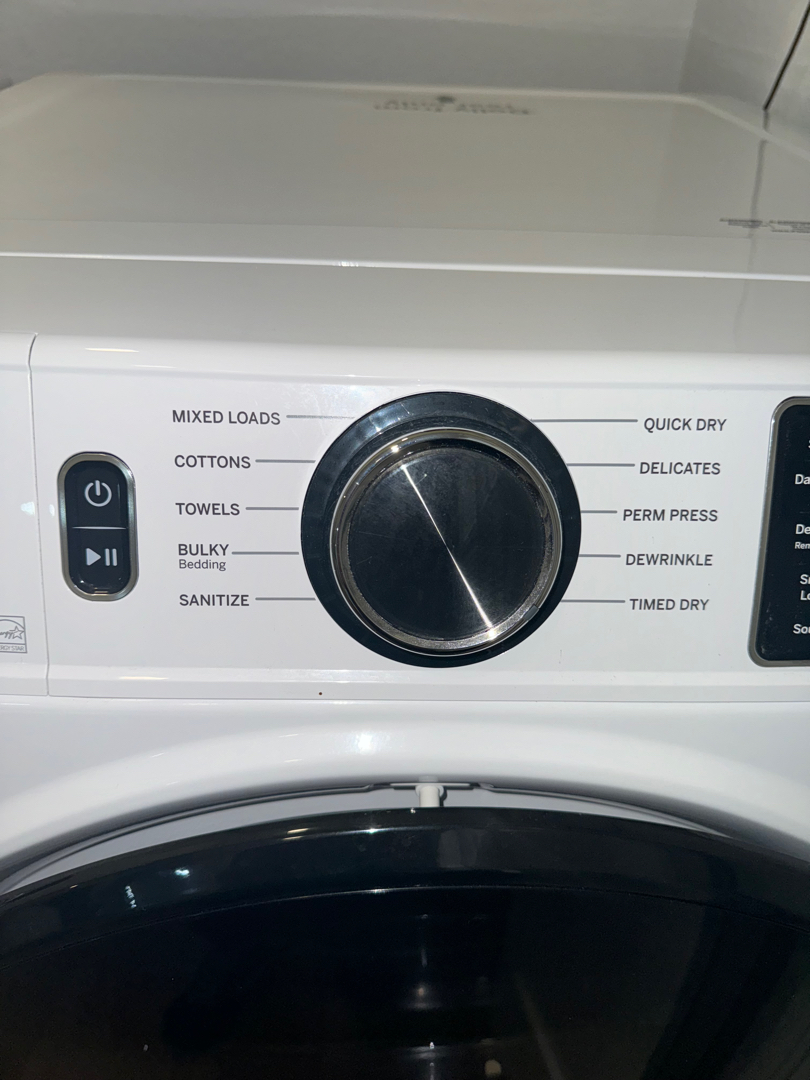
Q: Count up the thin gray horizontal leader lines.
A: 10